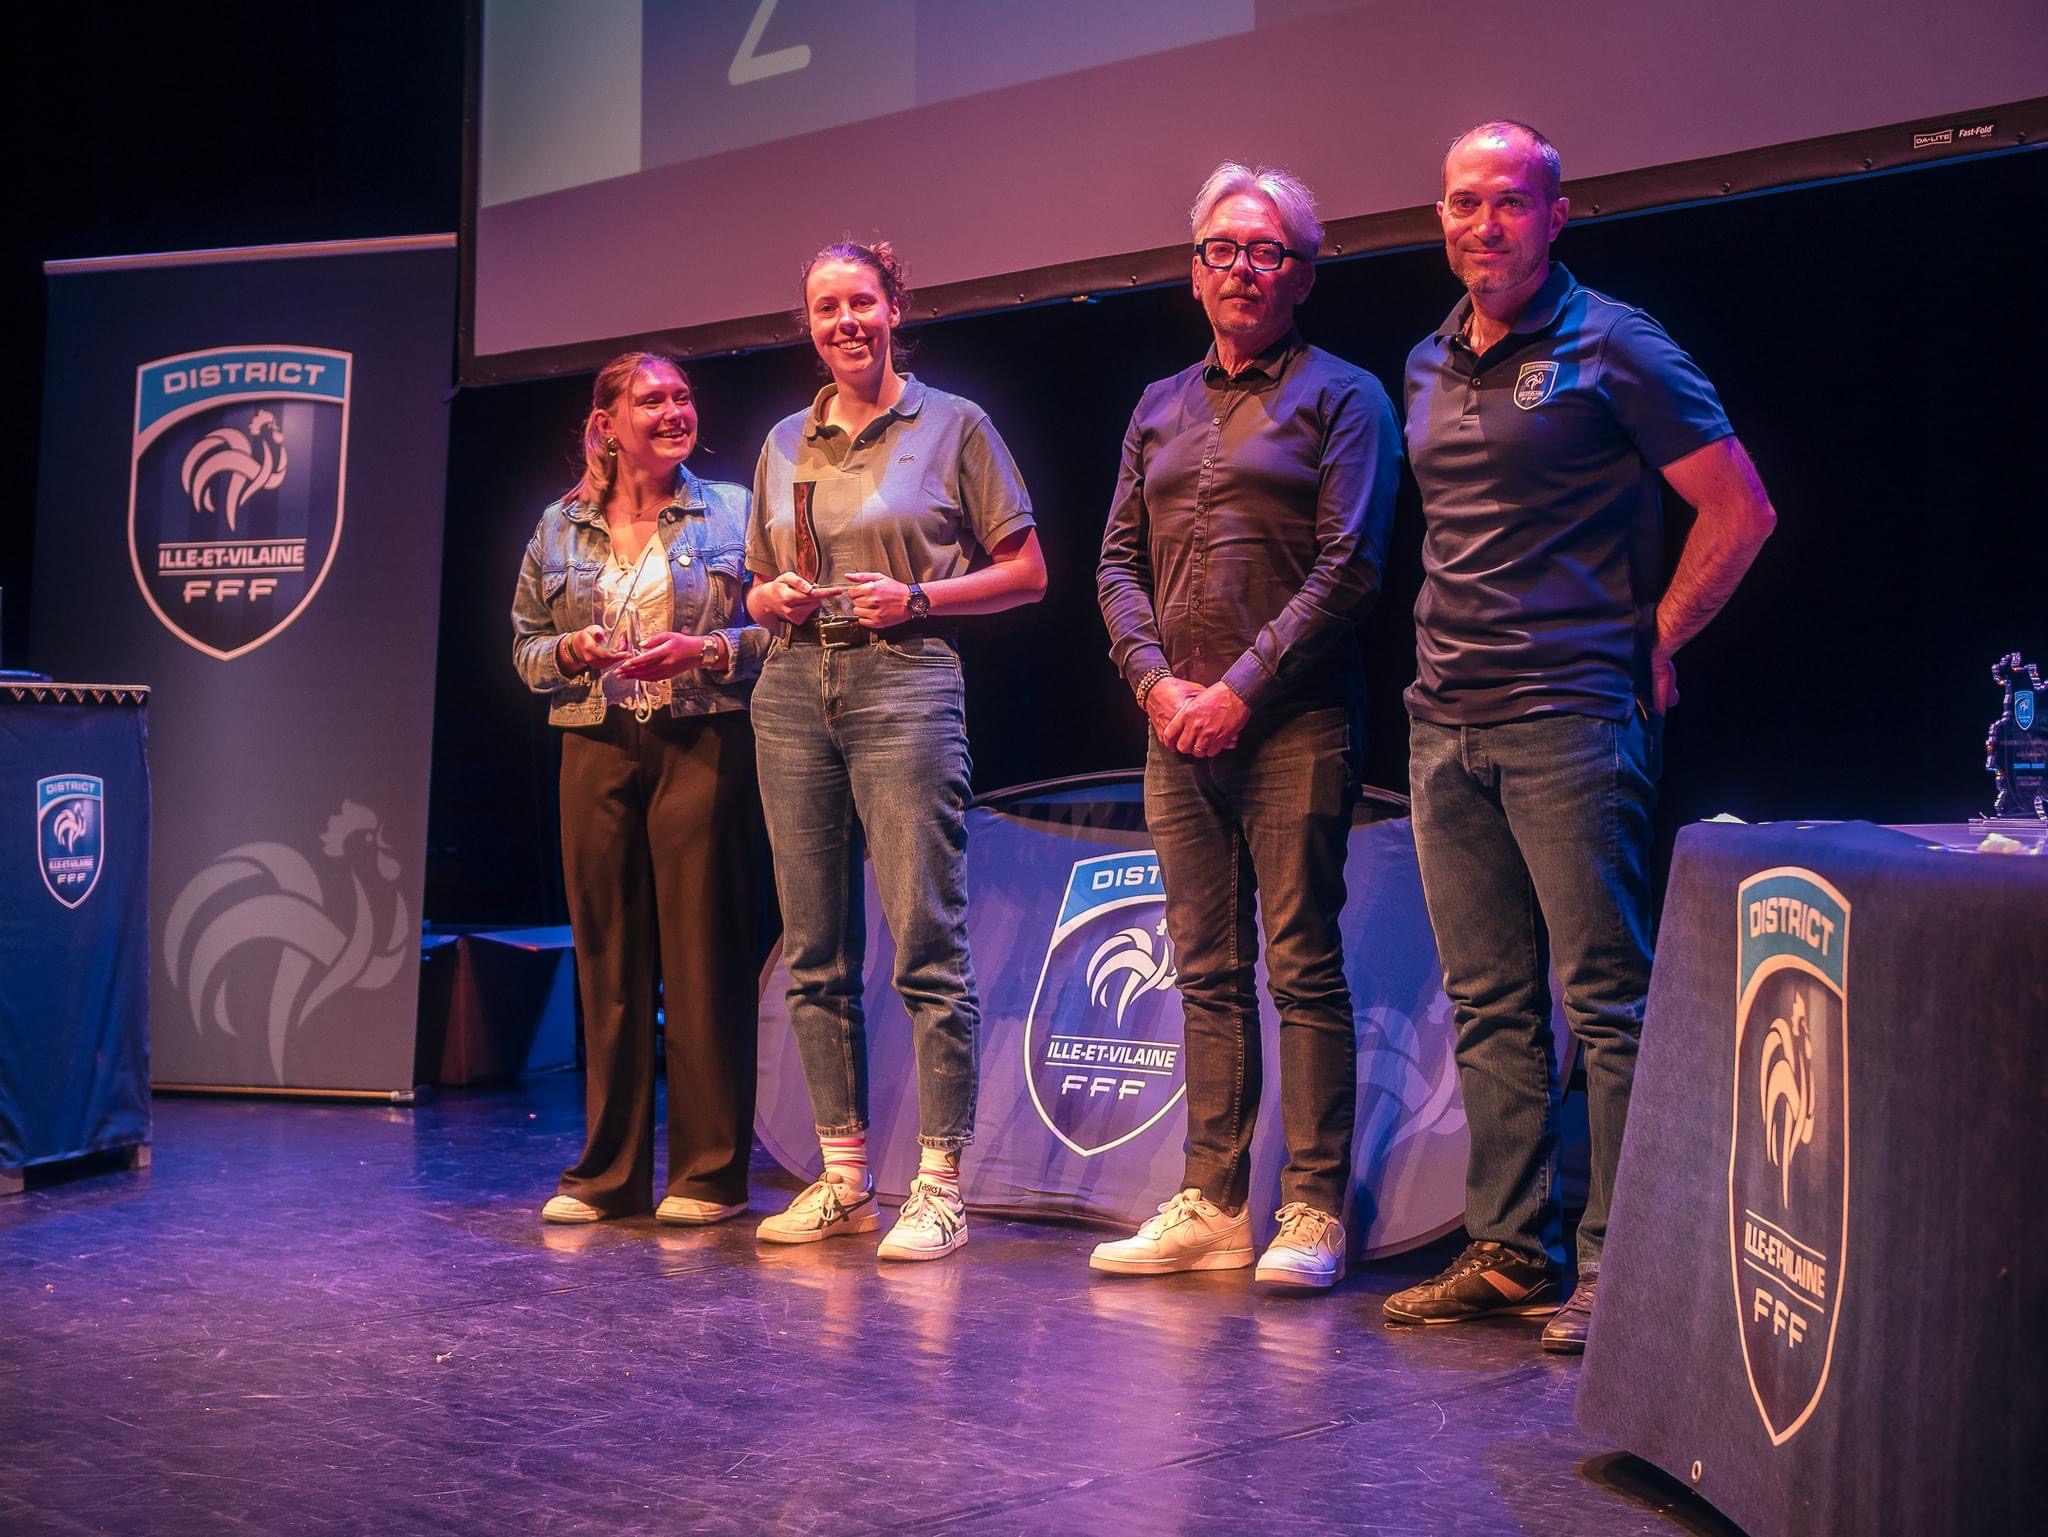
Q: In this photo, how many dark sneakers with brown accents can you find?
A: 2